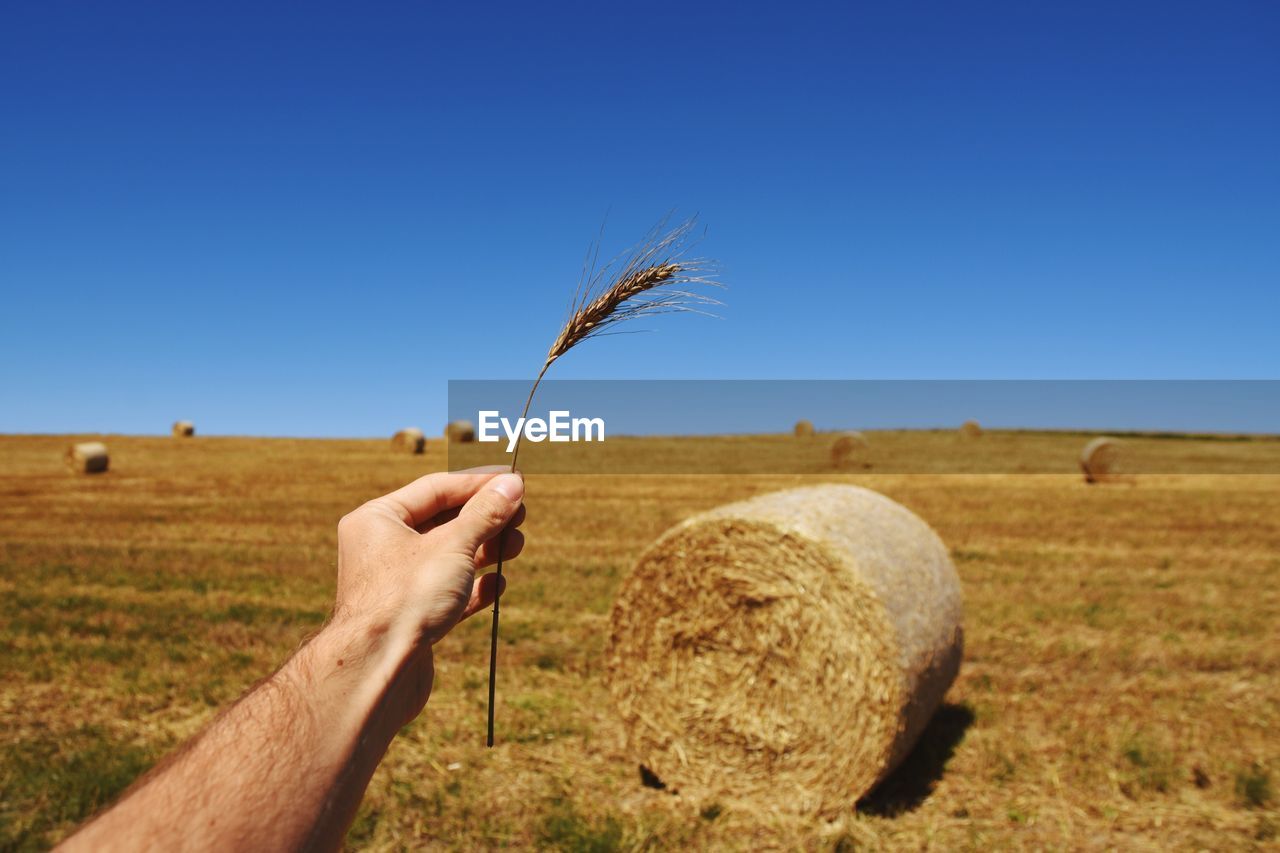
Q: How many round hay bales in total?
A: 9